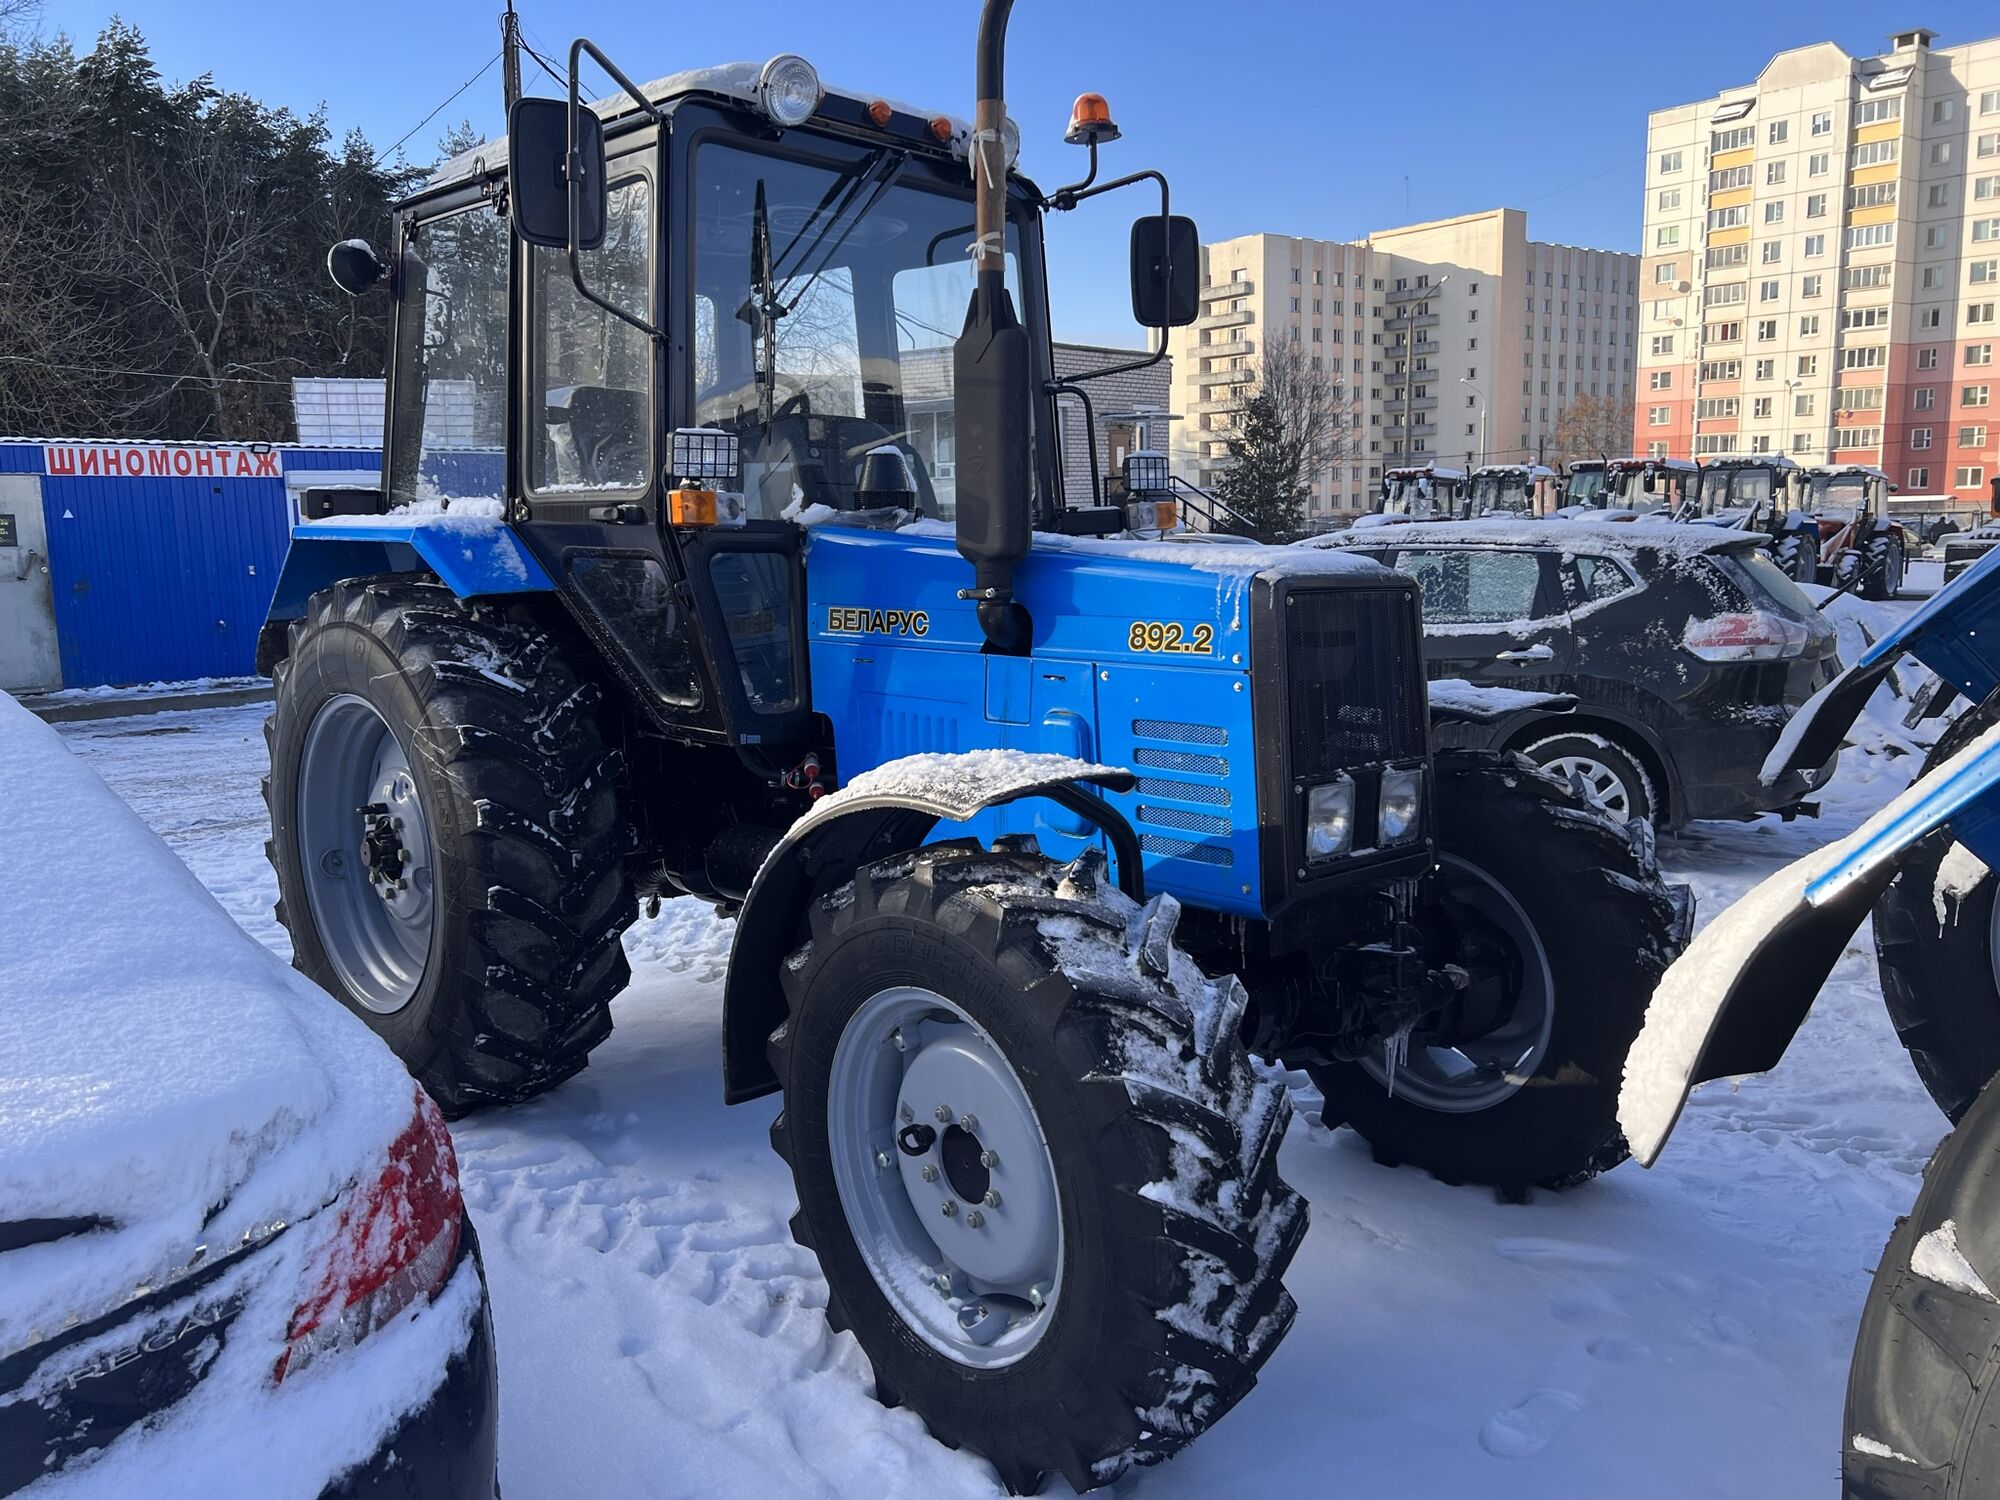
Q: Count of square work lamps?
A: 2